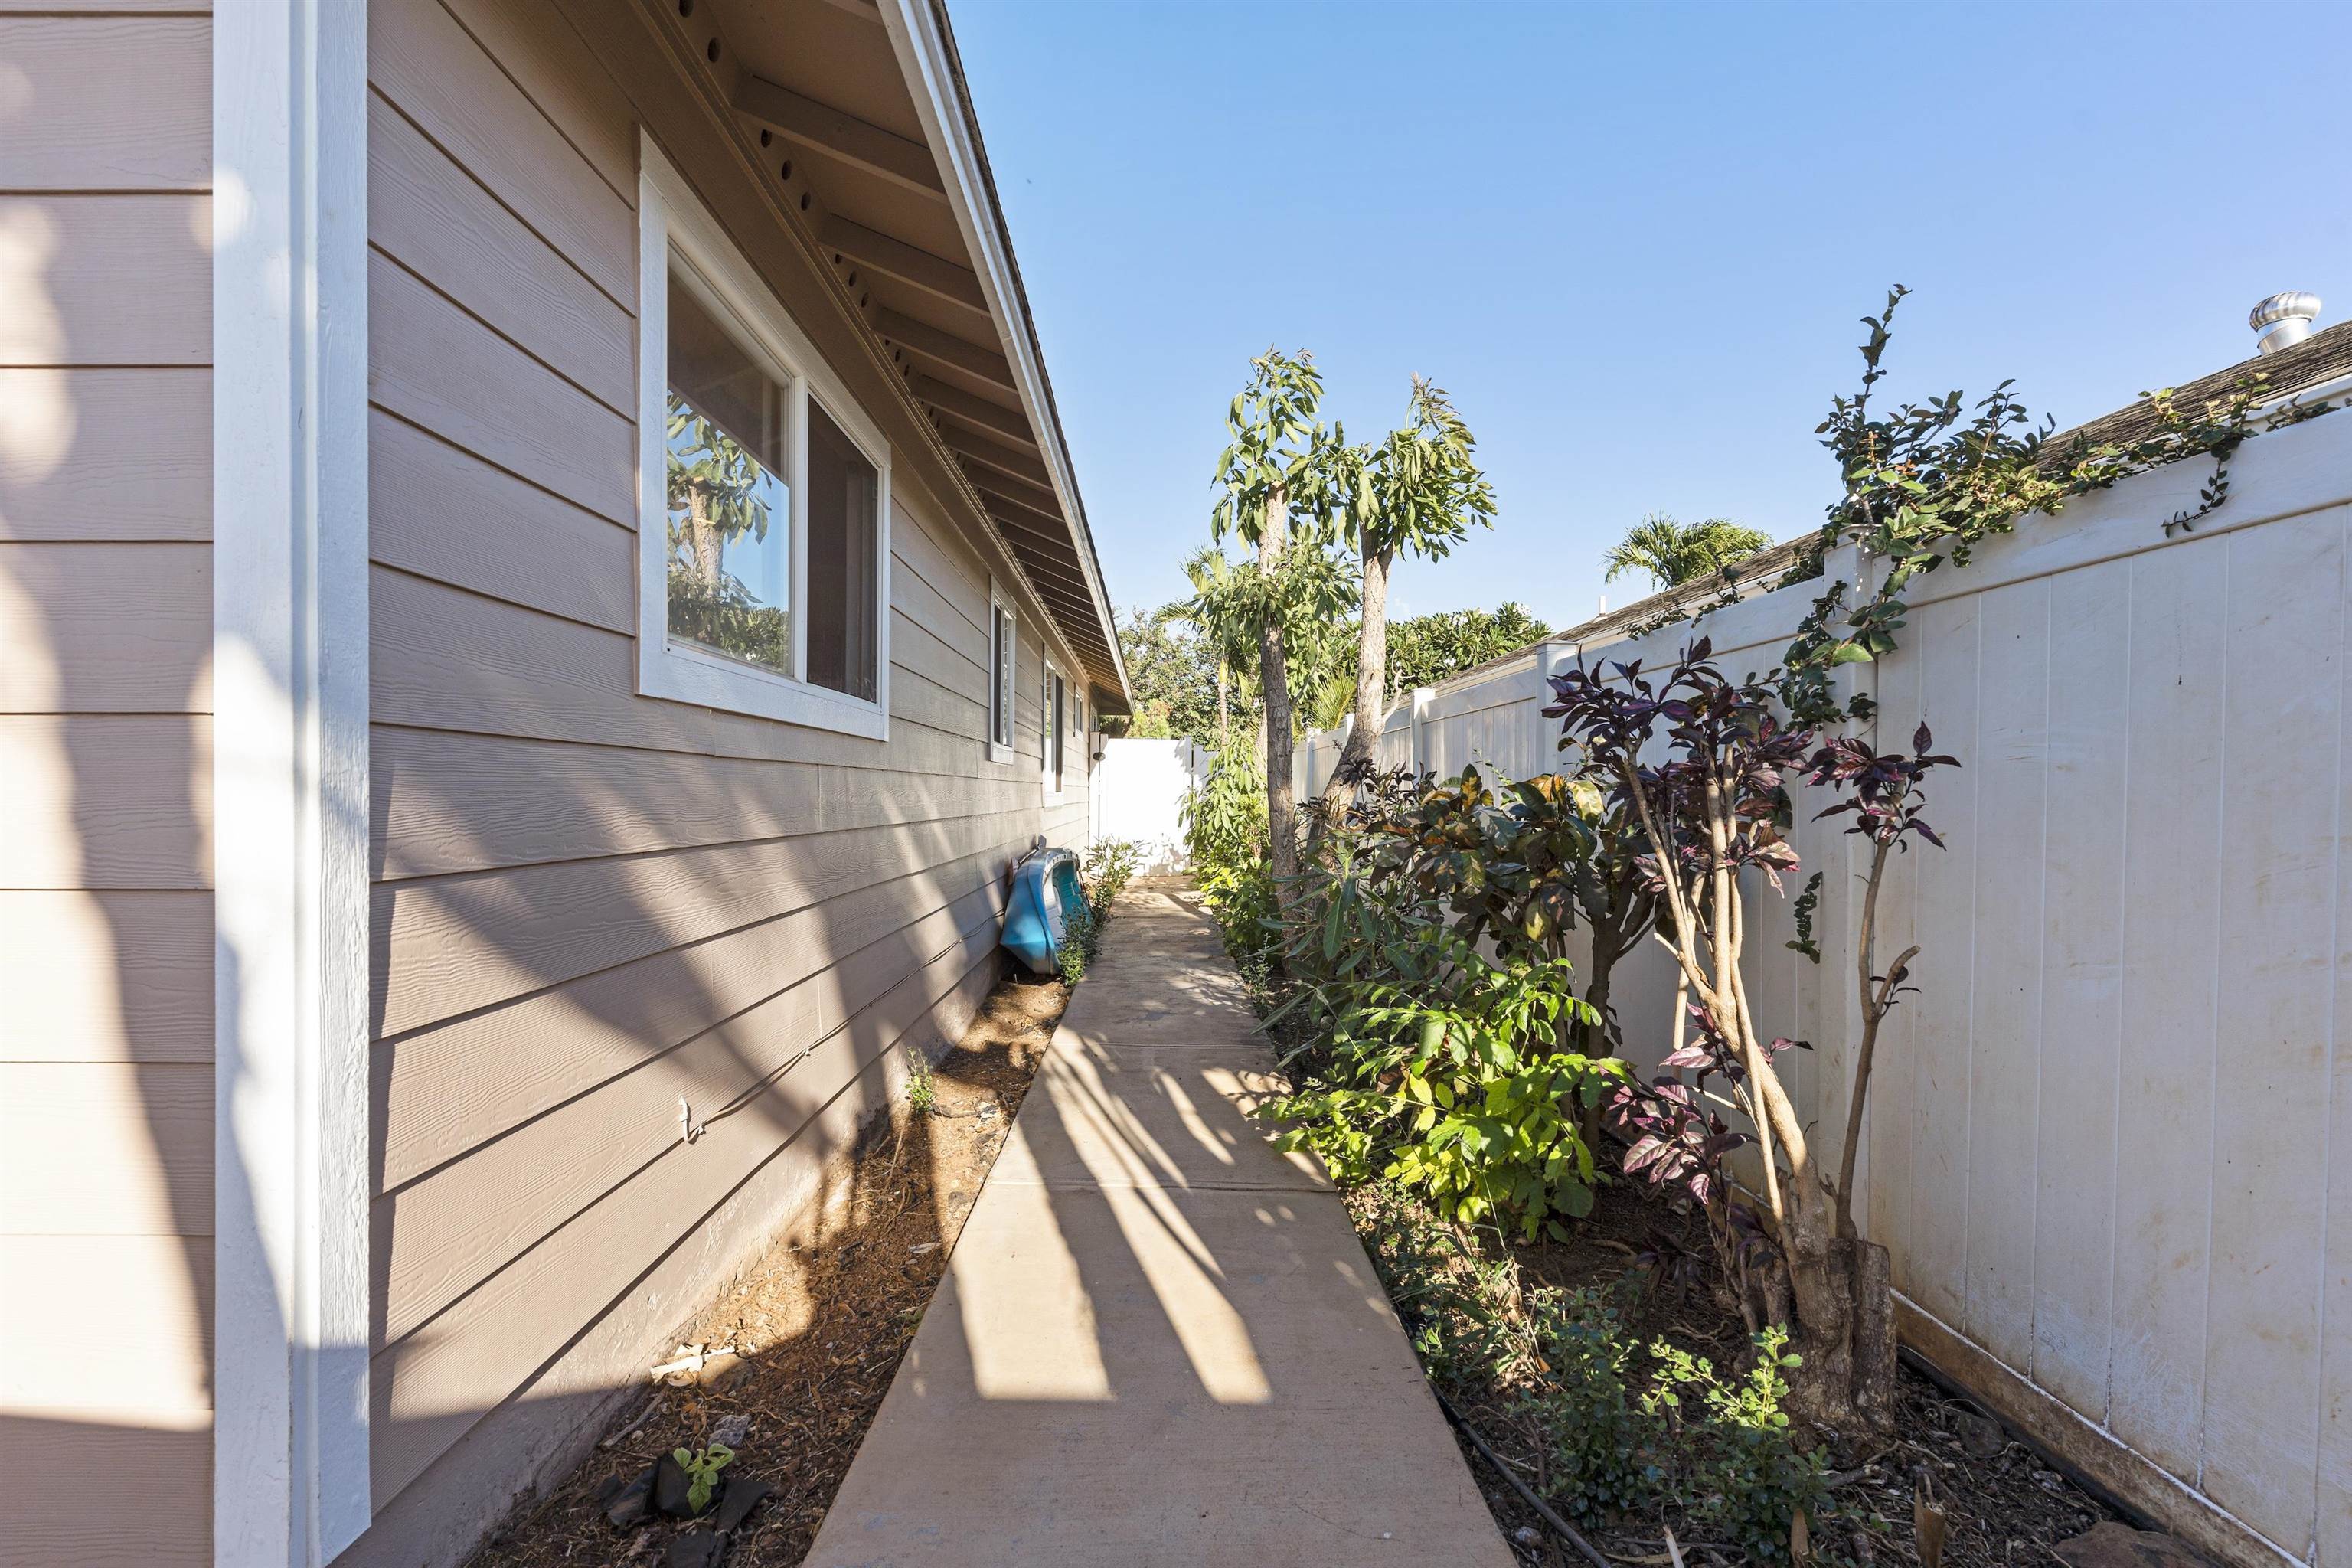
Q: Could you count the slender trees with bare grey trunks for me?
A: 2